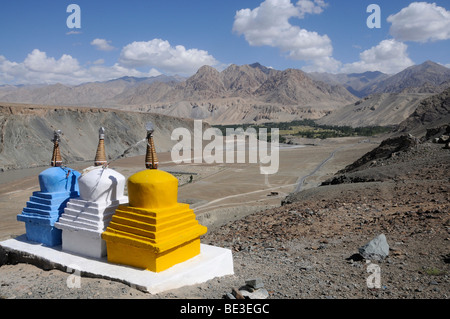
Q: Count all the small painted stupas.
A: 3